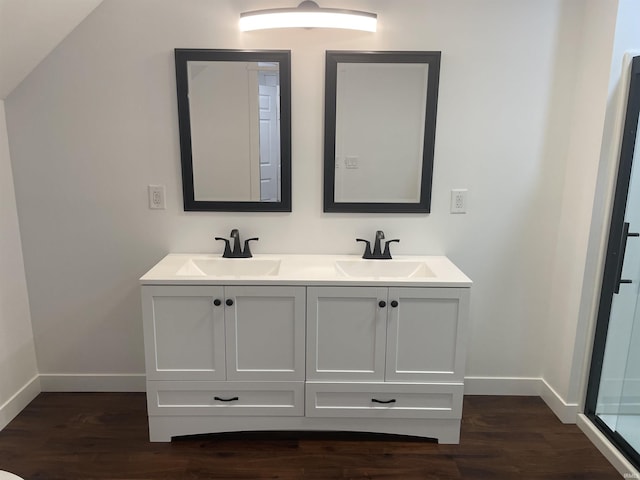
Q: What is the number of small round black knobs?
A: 4